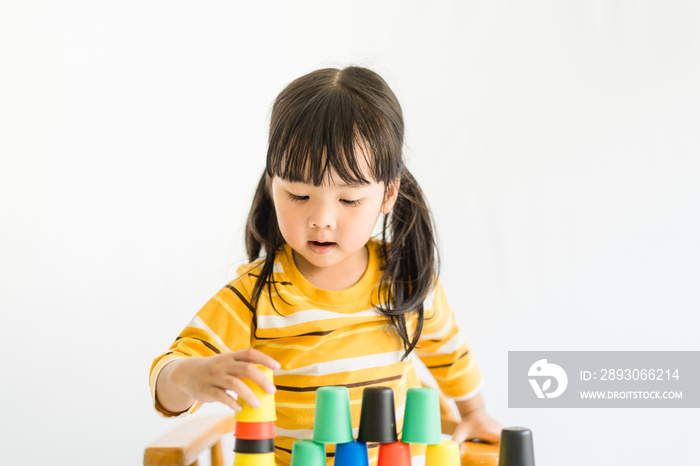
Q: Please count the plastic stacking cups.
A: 12